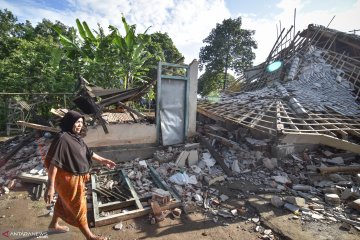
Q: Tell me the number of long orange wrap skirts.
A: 1